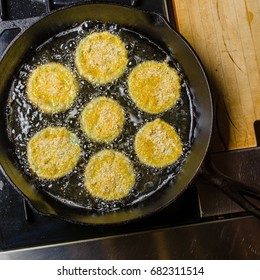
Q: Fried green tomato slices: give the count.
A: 7